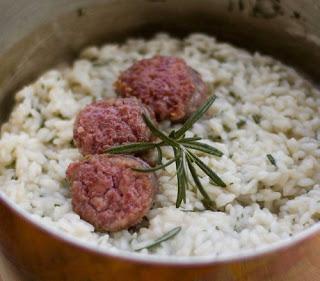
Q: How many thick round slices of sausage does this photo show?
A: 3